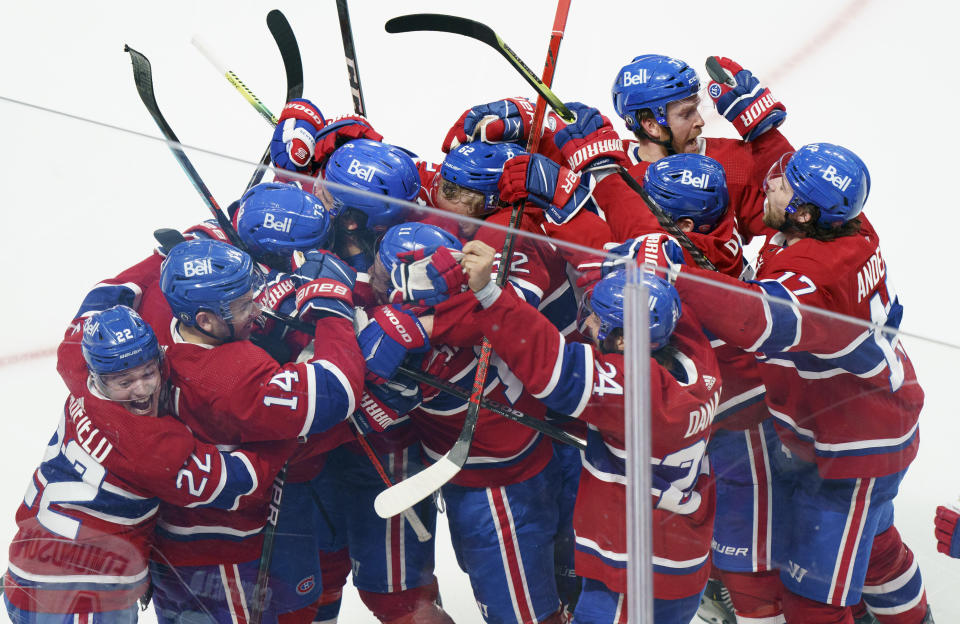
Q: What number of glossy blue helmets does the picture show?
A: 10